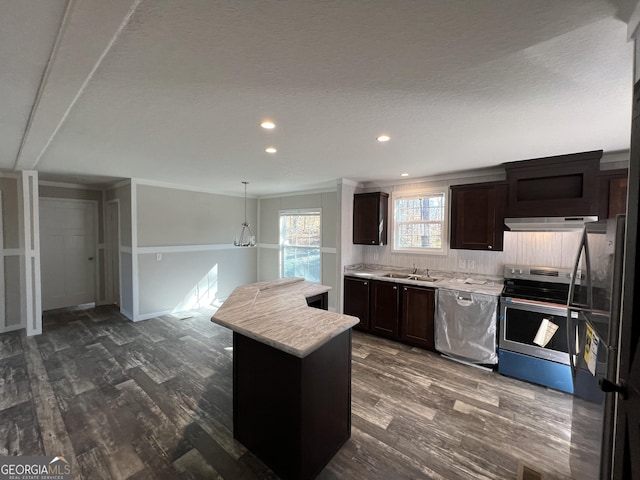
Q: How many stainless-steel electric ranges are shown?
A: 1